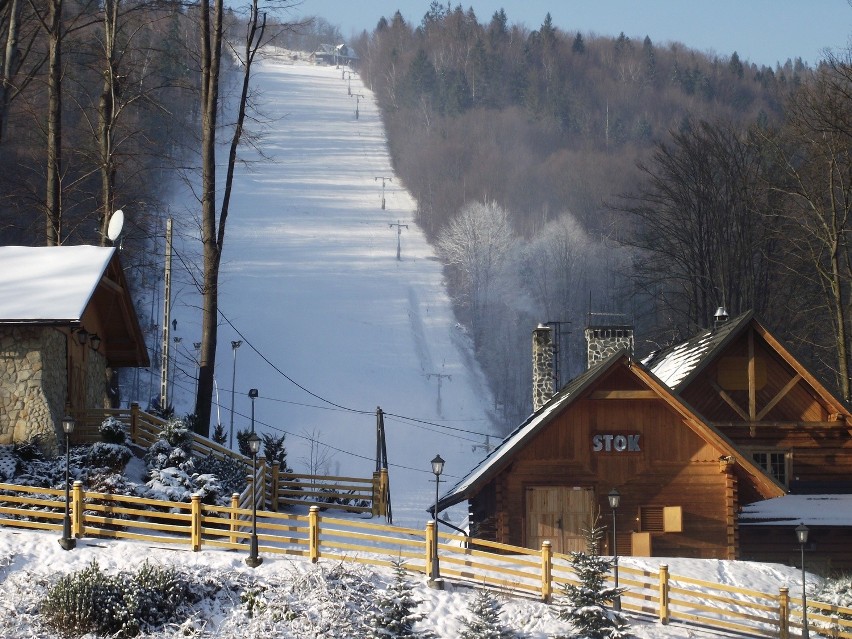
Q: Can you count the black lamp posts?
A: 5